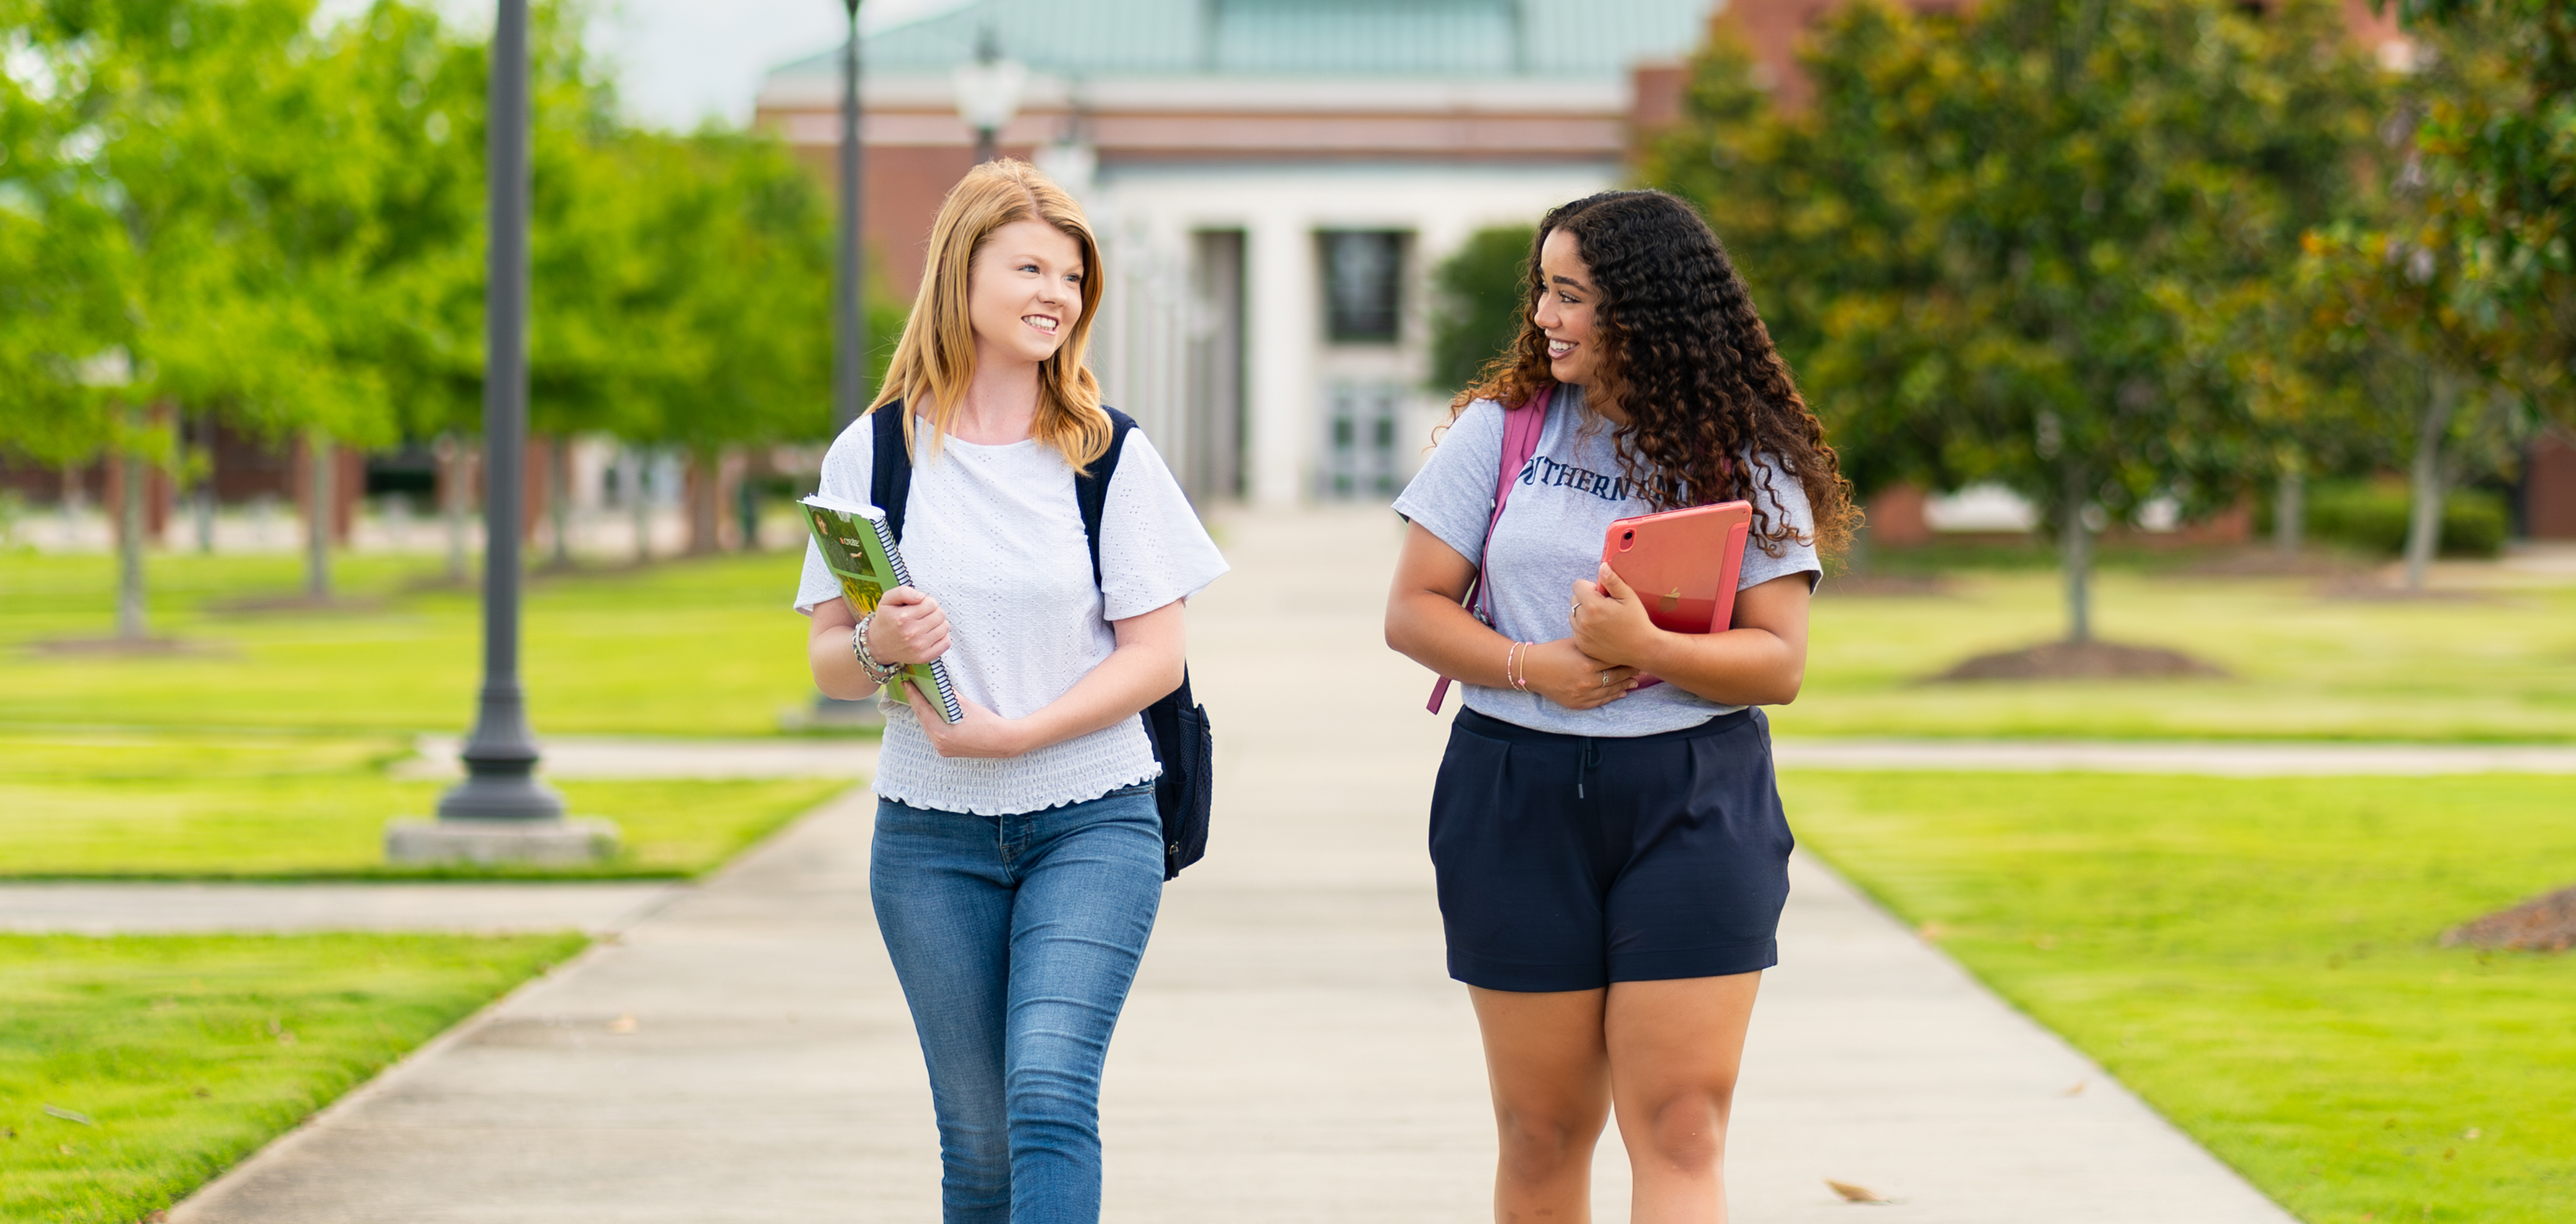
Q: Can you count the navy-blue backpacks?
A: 1